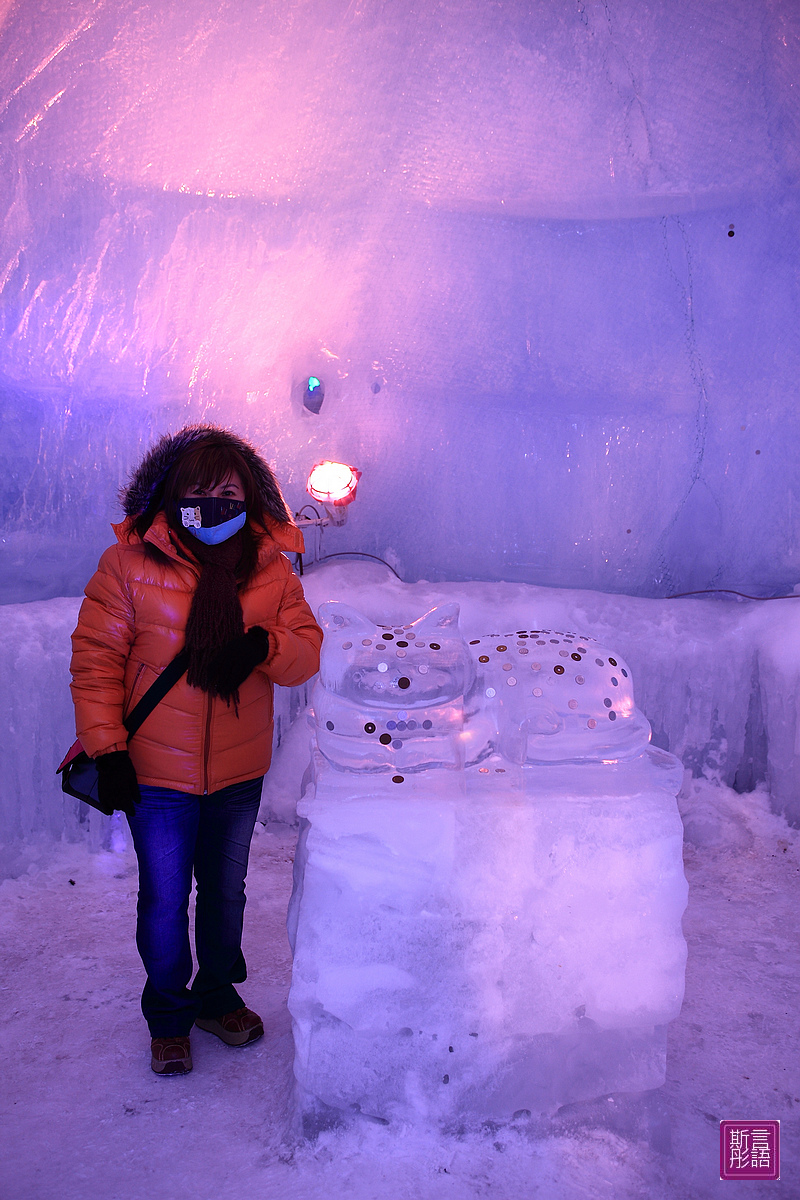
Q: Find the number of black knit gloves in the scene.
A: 2